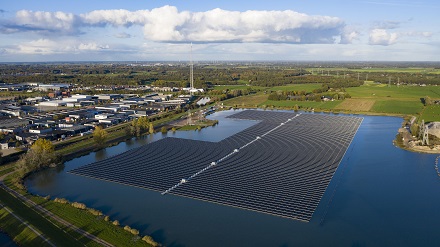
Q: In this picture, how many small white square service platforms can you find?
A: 7